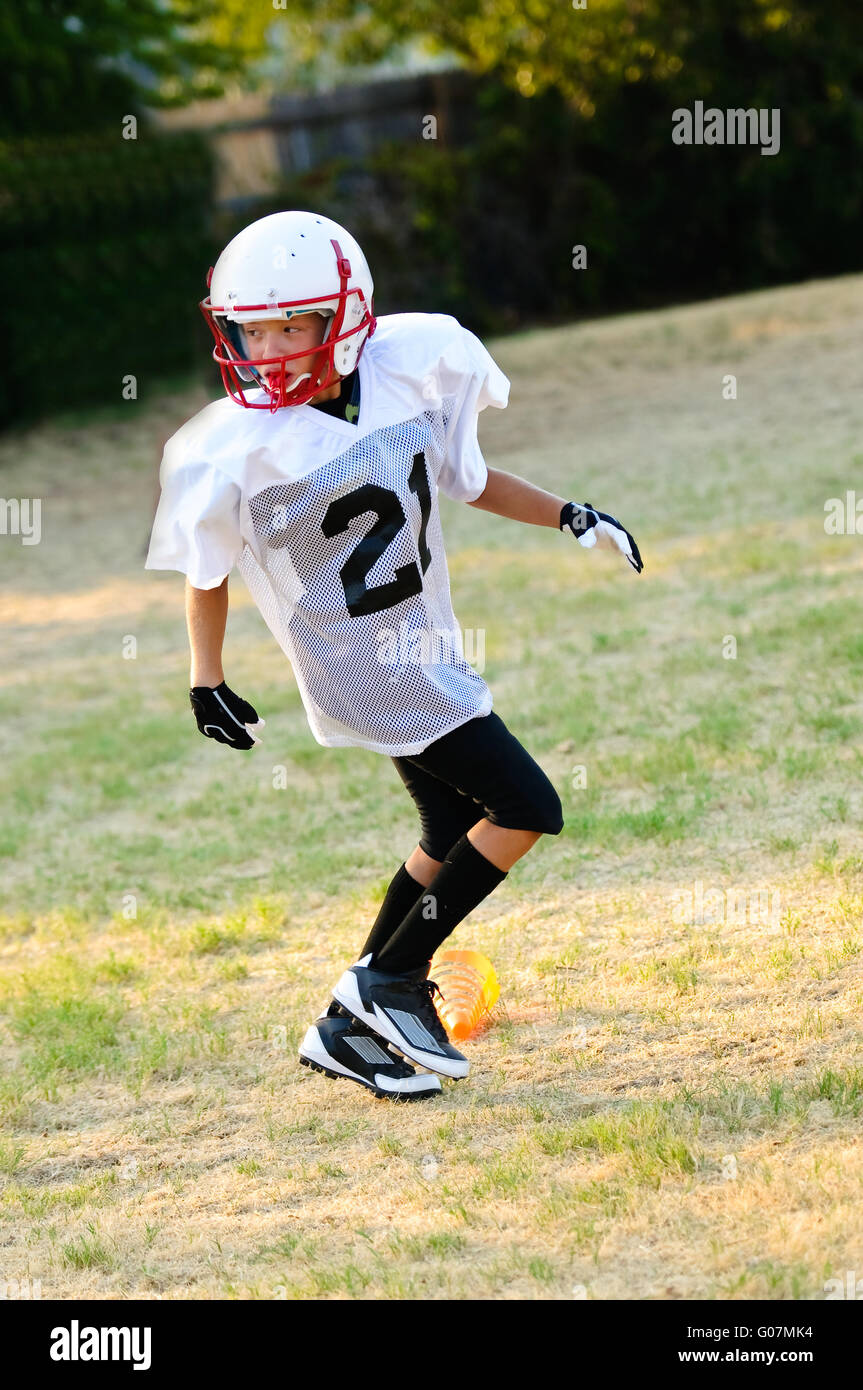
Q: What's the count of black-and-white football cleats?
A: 2